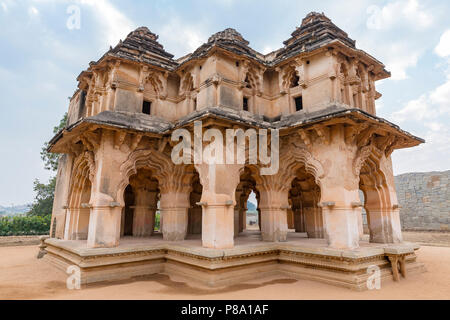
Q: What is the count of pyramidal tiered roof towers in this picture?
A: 3